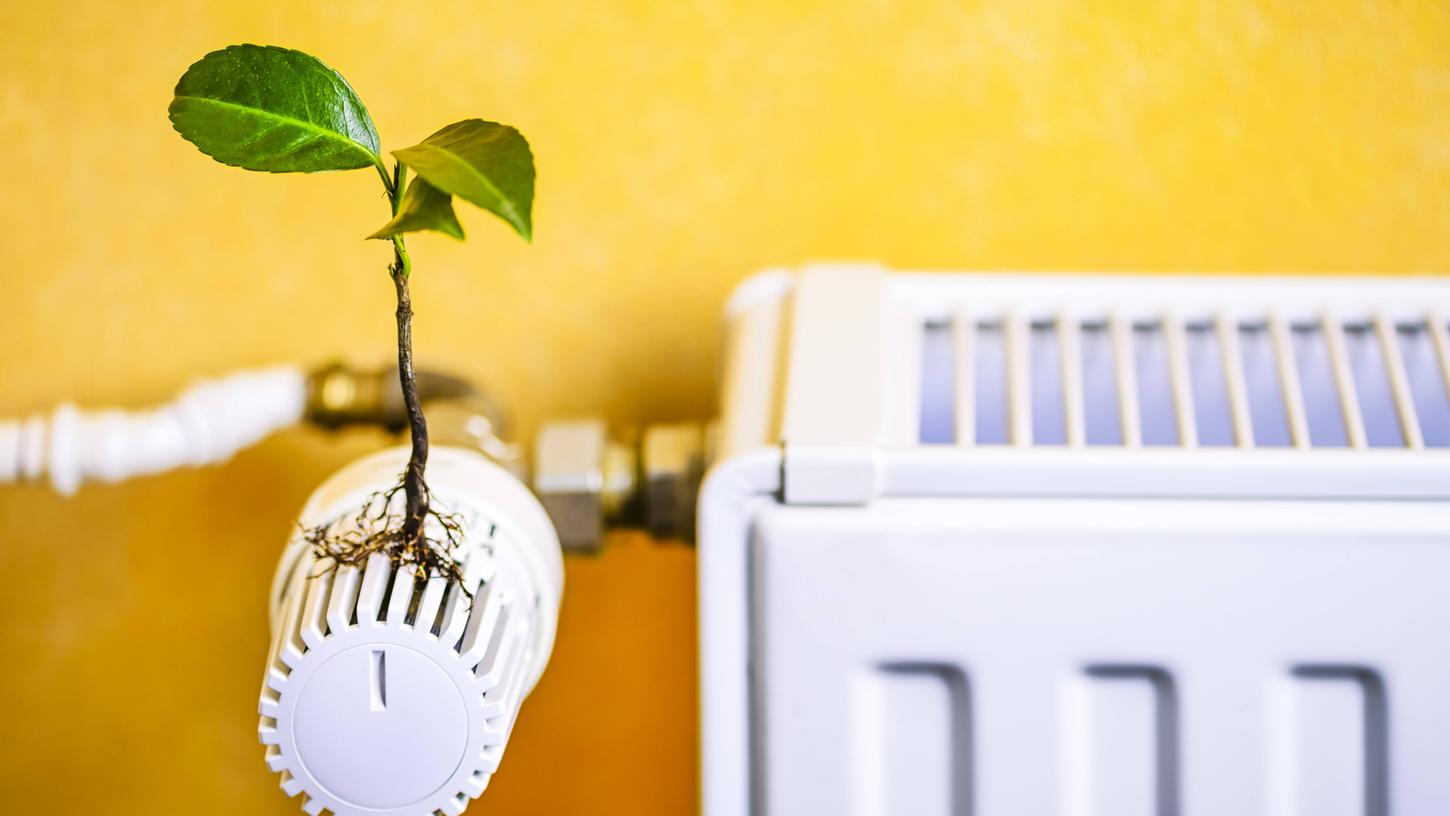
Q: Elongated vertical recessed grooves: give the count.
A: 3